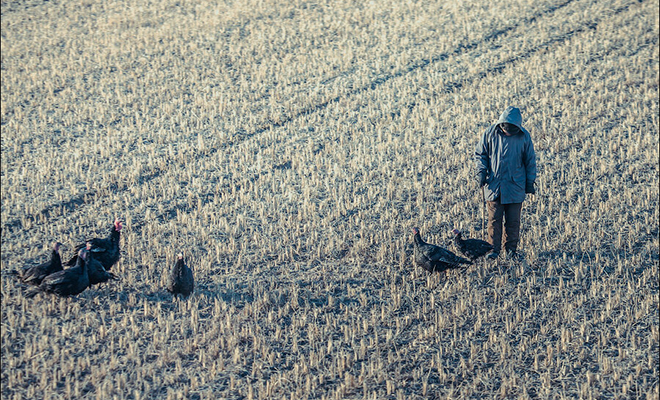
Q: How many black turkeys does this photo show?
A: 7